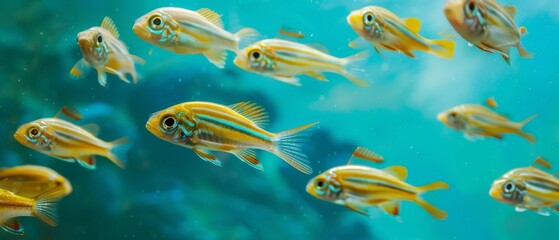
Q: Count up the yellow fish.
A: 12